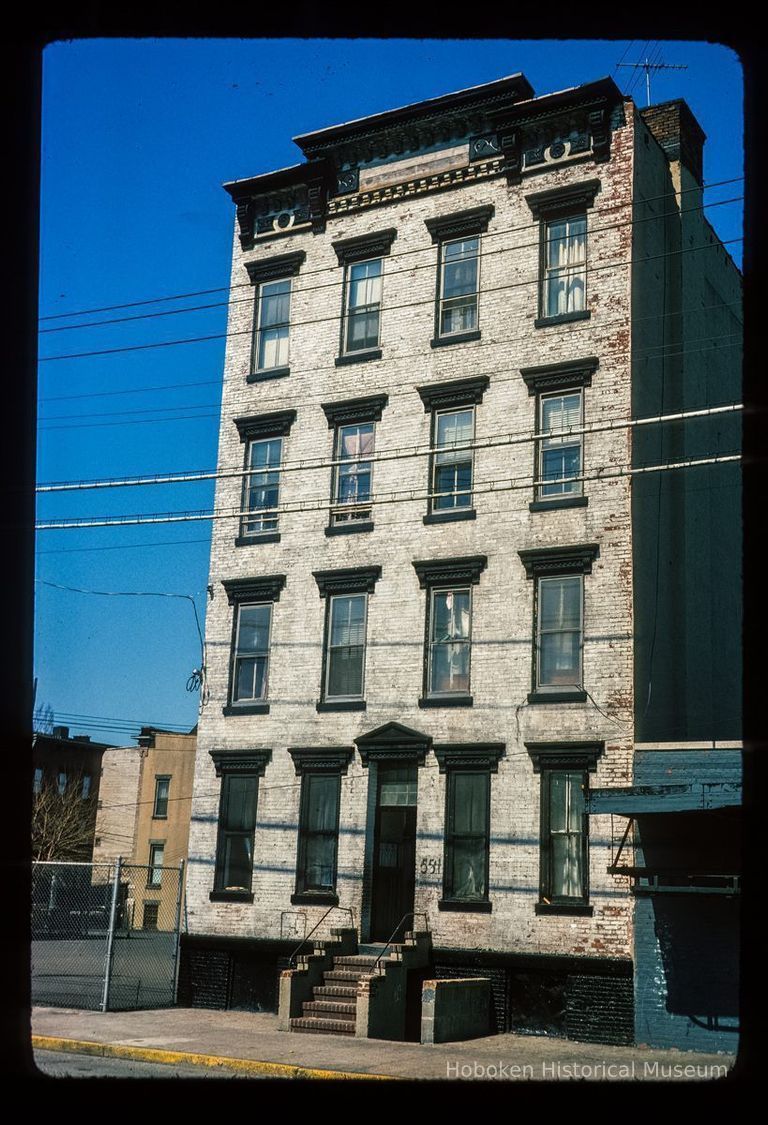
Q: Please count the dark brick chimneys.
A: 1